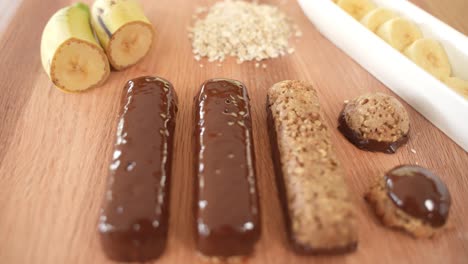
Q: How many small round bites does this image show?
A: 2